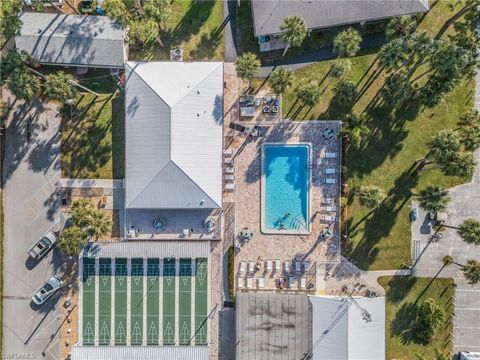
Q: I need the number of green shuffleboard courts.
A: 8